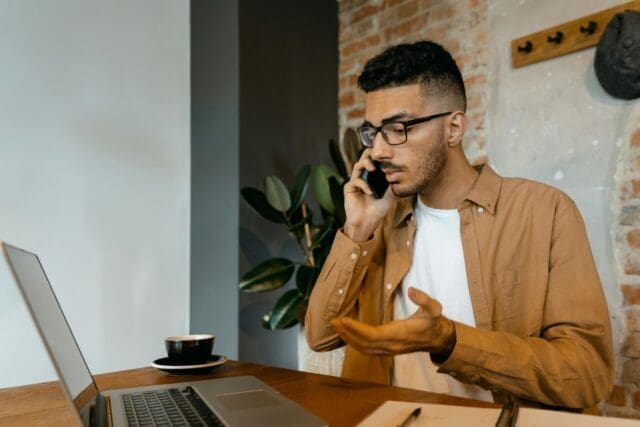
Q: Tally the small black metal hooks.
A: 3